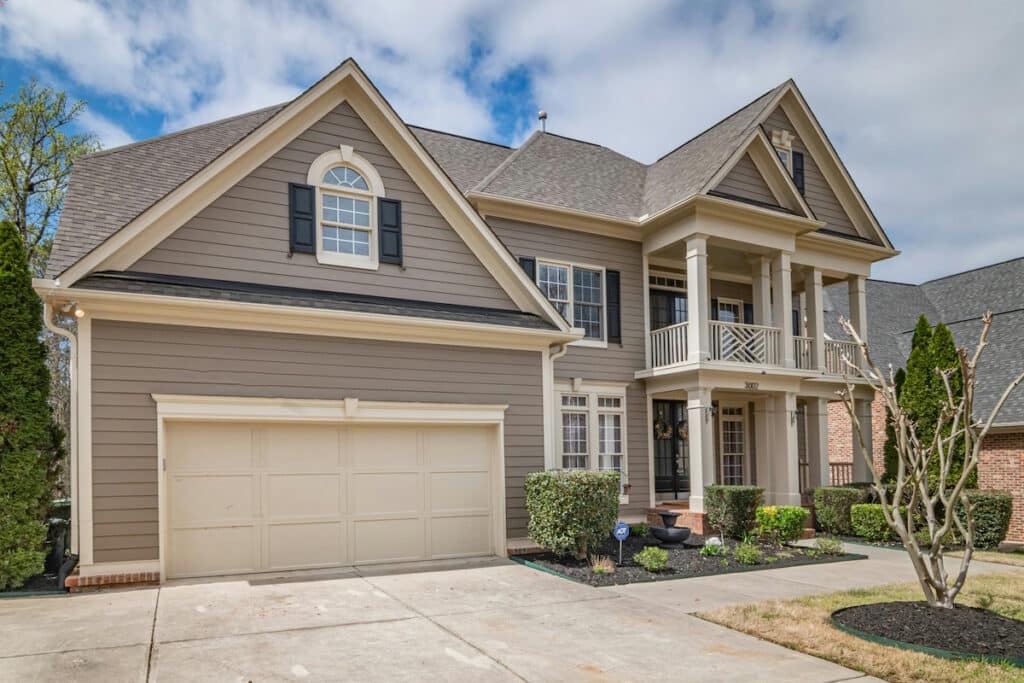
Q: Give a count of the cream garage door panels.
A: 12